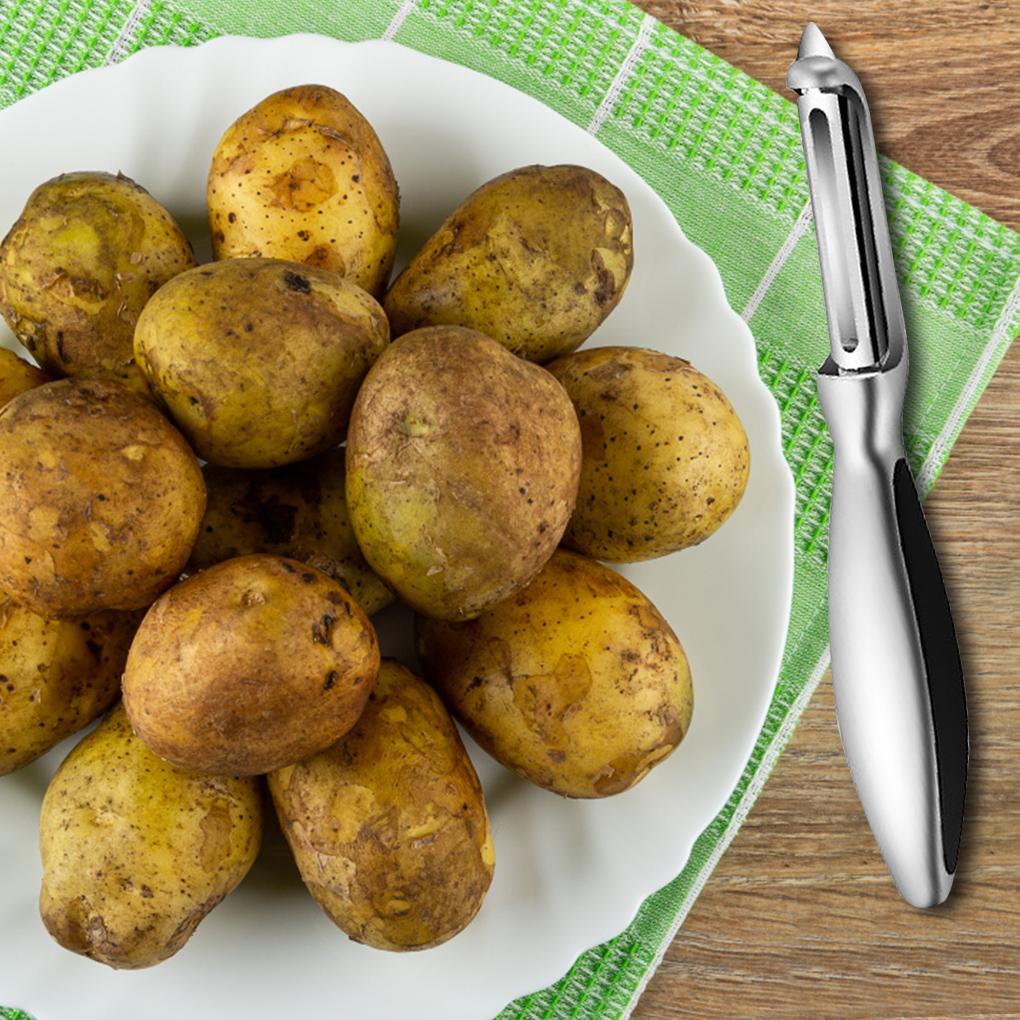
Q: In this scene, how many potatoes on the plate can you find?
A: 14